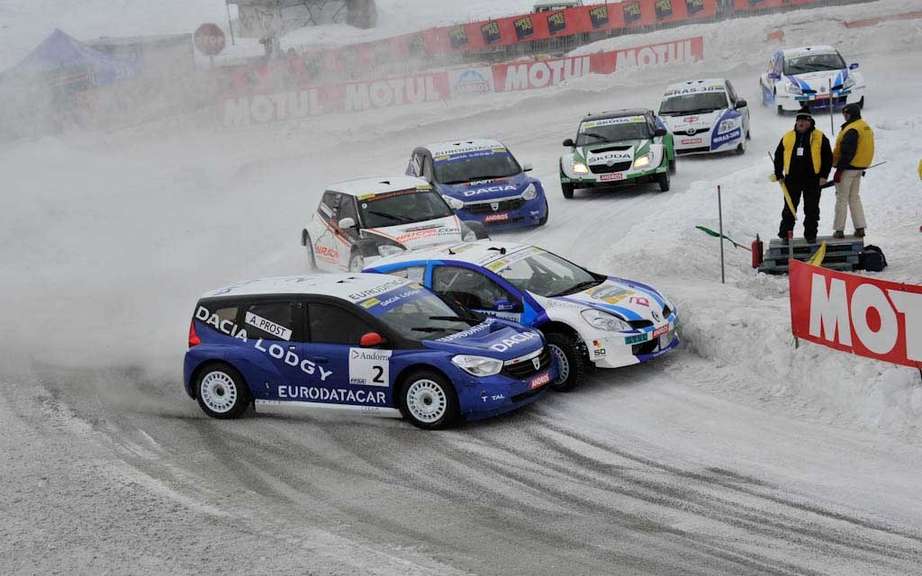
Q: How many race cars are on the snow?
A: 7